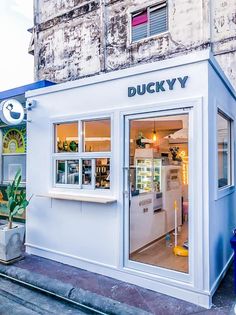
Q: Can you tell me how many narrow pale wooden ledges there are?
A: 1